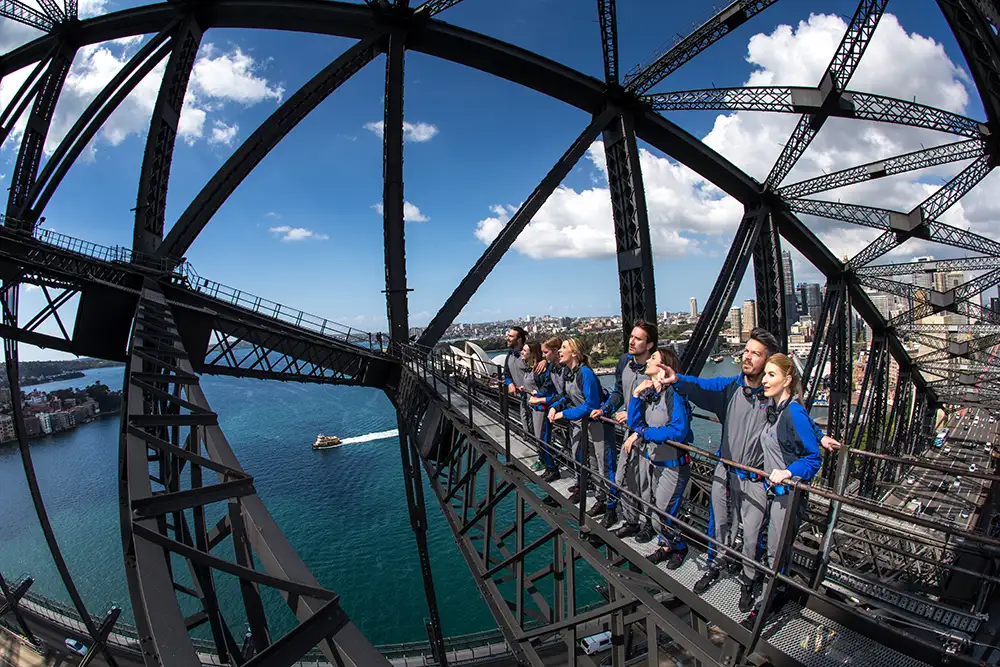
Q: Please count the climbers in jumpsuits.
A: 8